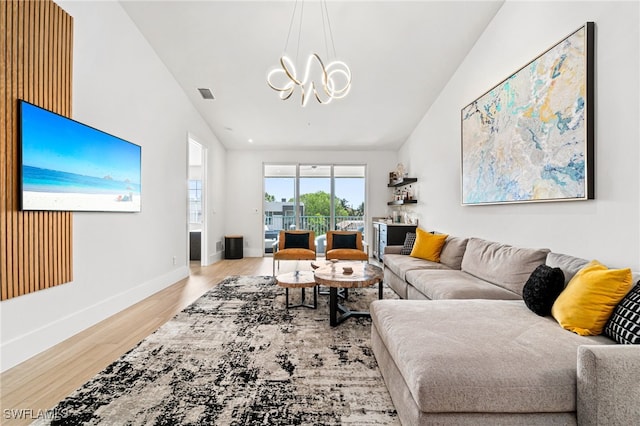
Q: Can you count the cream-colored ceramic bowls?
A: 0